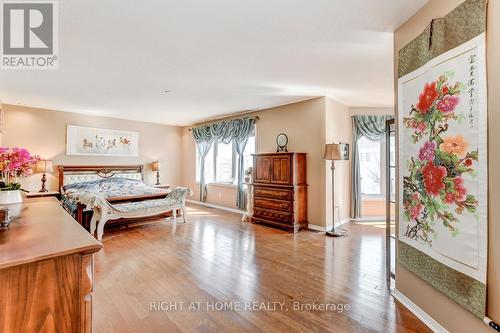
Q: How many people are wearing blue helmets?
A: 0